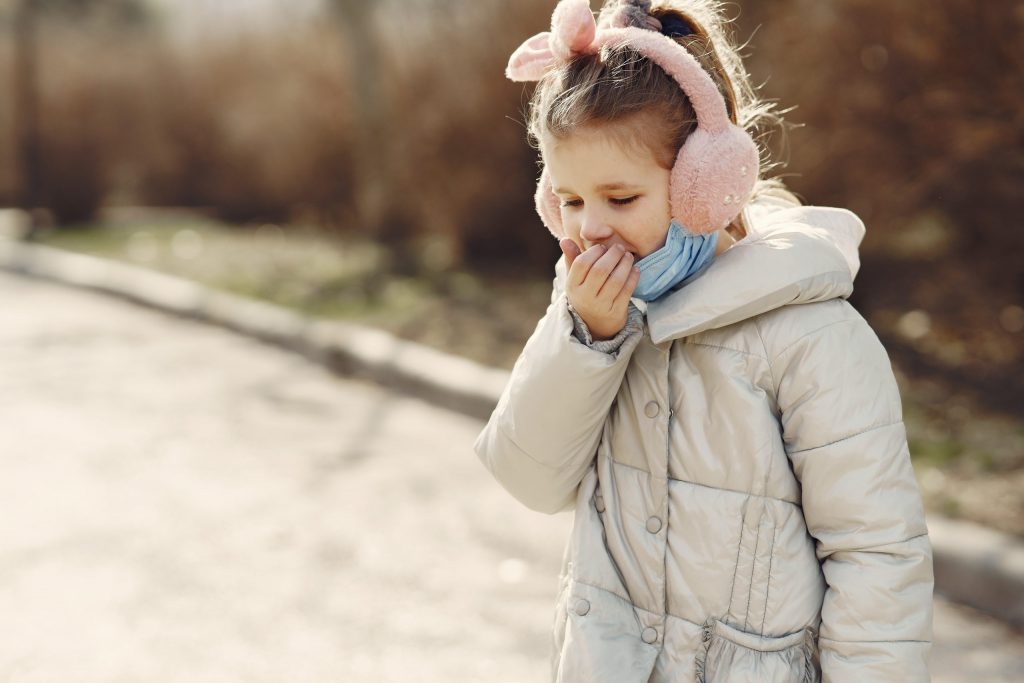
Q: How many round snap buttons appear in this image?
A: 5